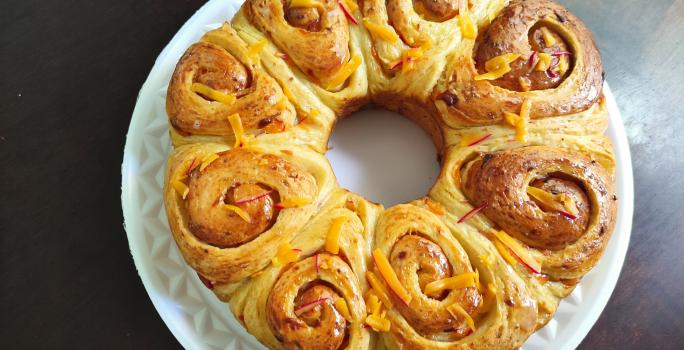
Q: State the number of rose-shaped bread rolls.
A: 8